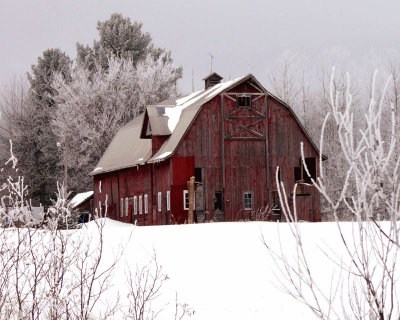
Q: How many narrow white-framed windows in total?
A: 7